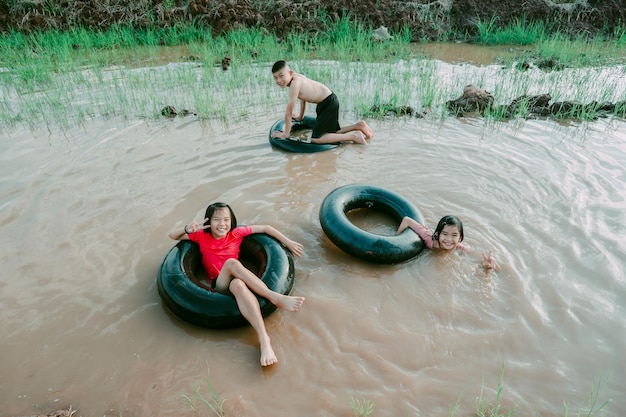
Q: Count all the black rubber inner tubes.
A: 3